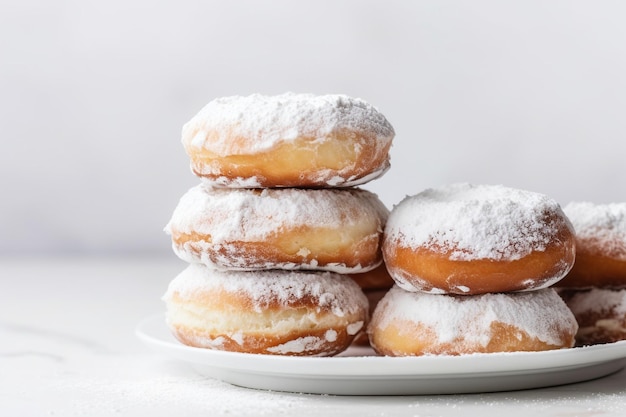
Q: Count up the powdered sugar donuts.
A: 7